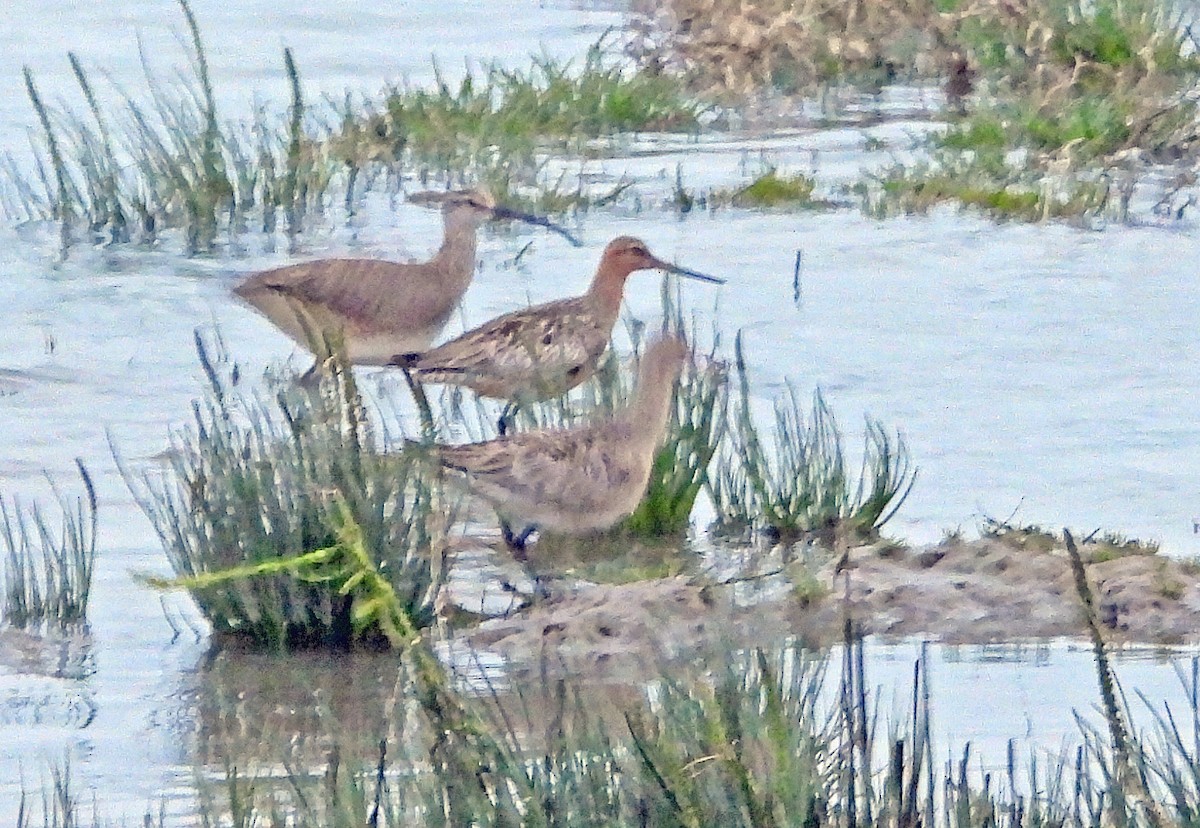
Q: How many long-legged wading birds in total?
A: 3